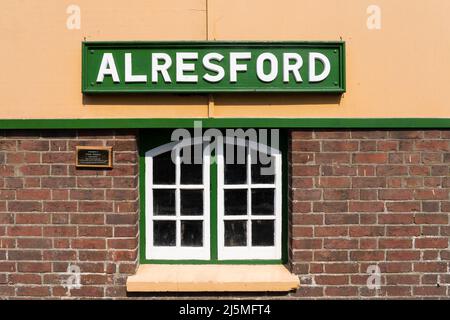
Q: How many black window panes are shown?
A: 12